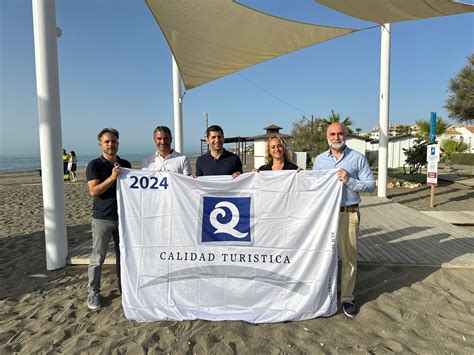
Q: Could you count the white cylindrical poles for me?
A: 3